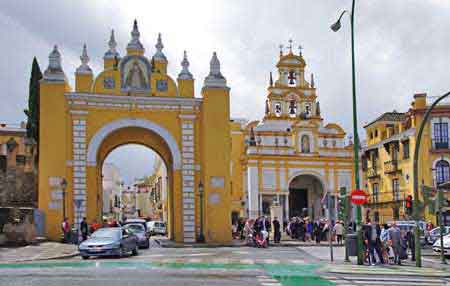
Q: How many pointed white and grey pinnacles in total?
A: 7